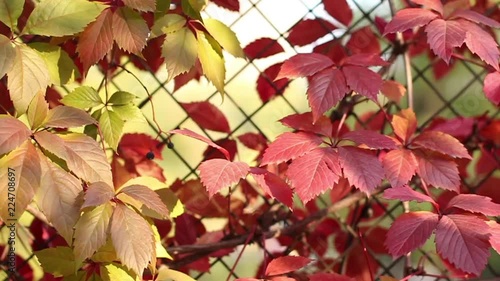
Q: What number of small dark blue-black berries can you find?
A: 2